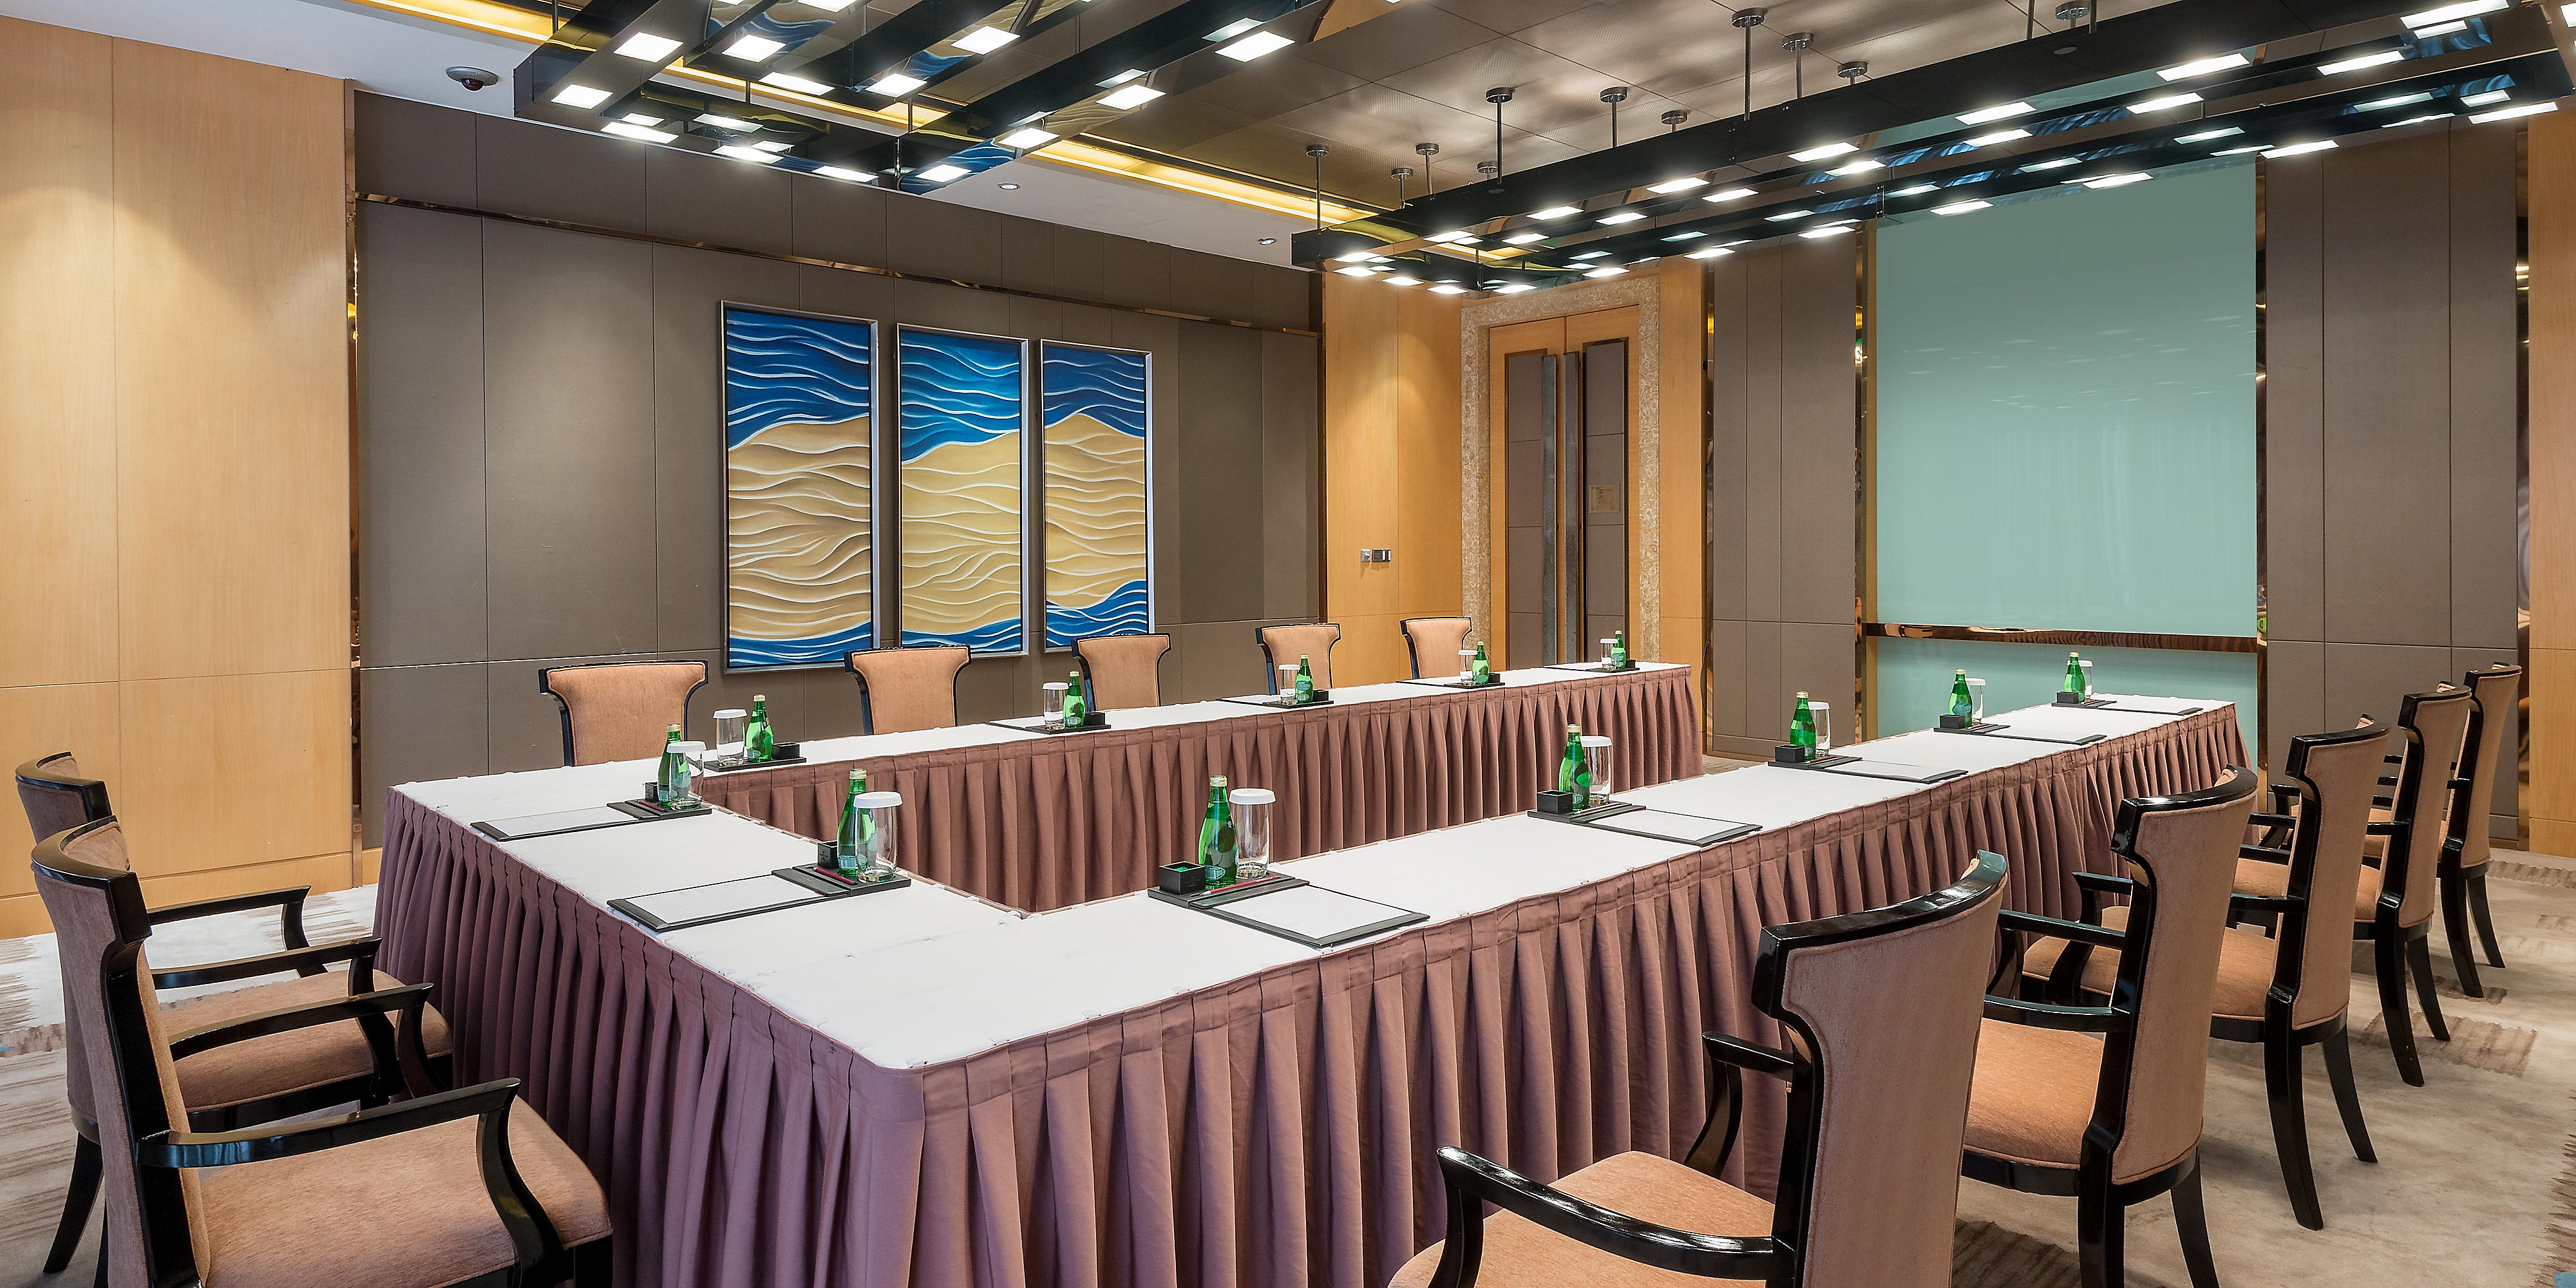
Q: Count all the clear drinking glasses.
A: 12